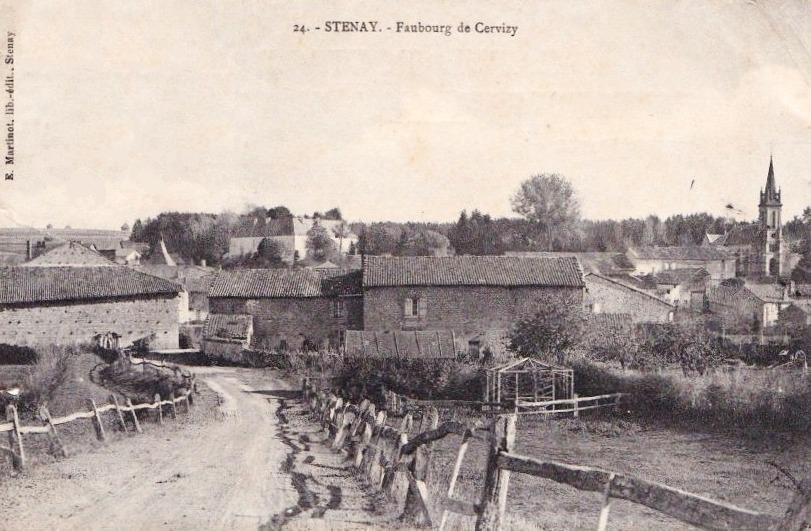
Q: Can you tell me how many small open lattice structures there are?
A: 1